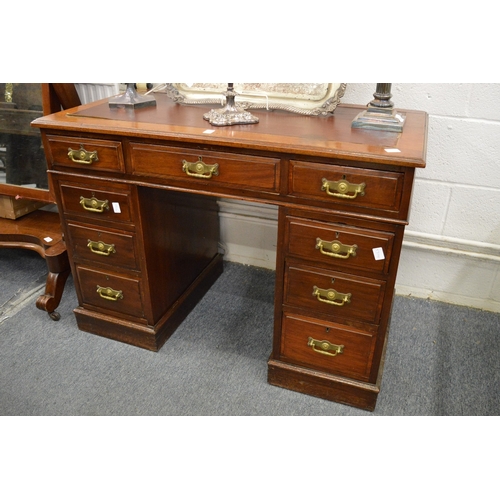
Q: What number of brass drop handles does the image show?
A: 9